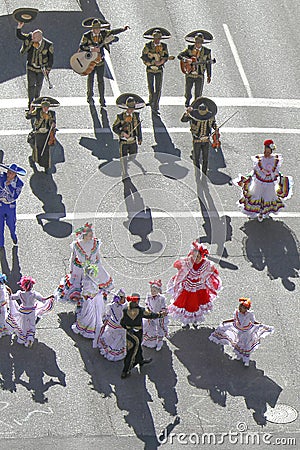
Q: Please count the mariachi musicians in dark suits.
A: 7